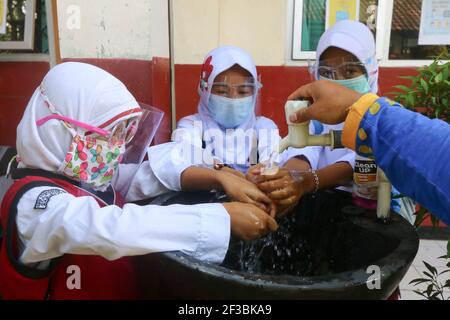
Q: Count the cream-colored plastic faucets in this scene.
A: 1